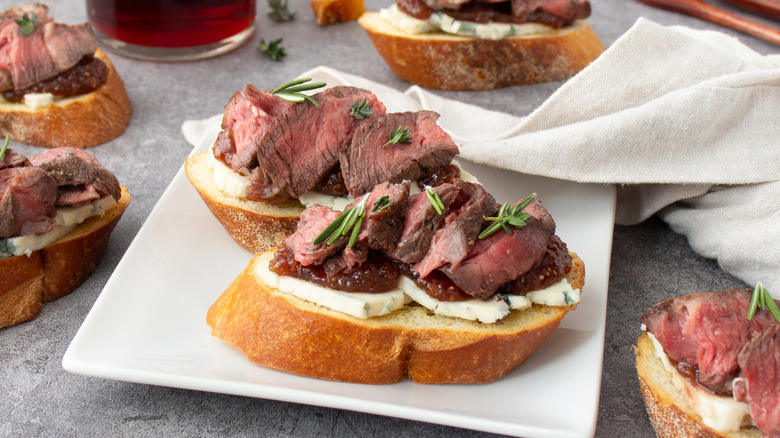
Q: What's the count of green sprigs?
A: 12